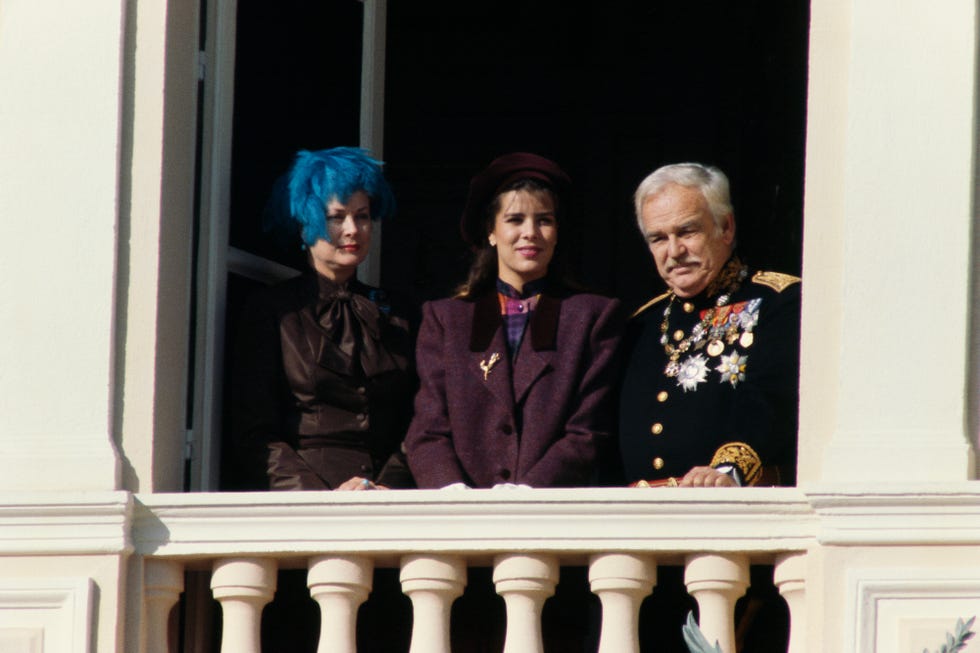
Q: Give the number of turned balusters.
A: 8